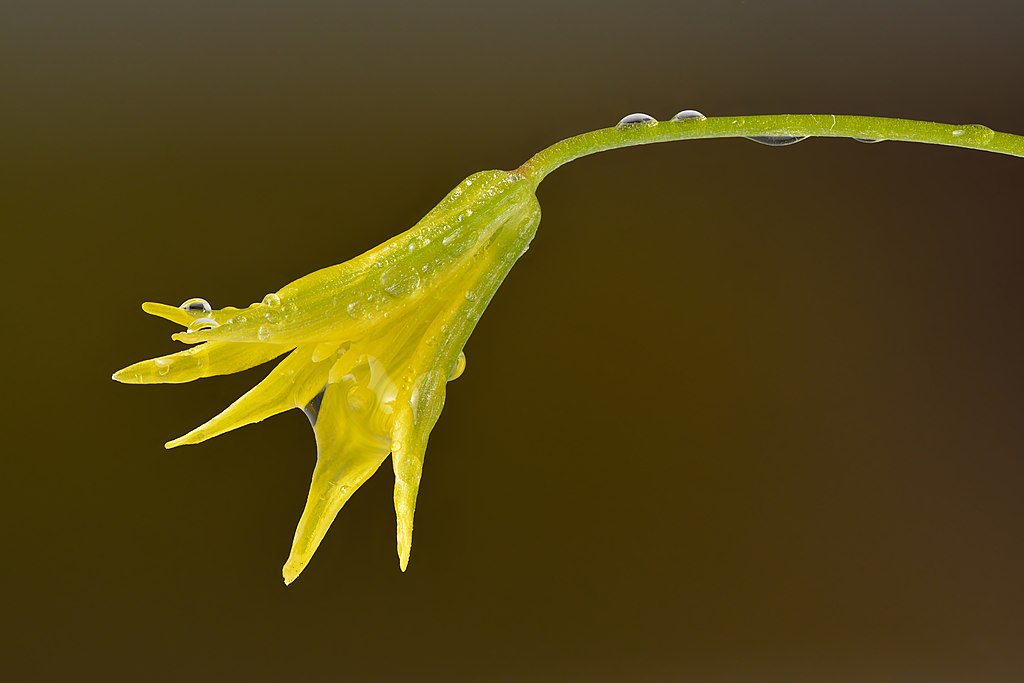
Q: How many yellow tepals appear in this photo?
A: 6